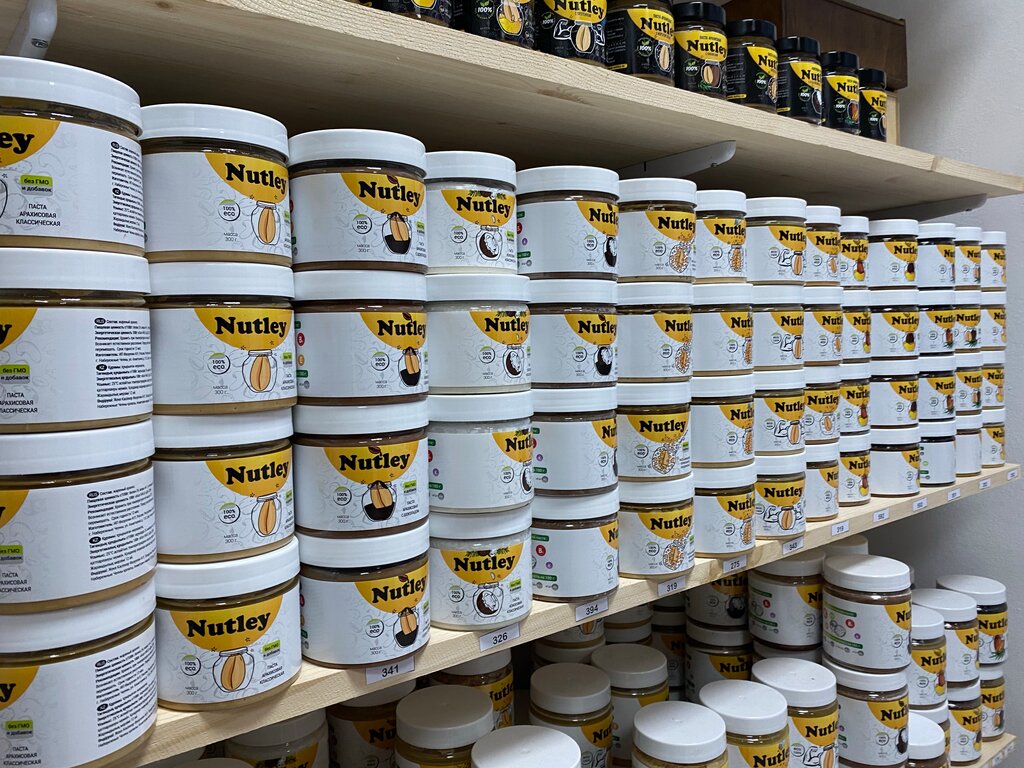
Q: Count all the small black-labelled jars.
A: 9